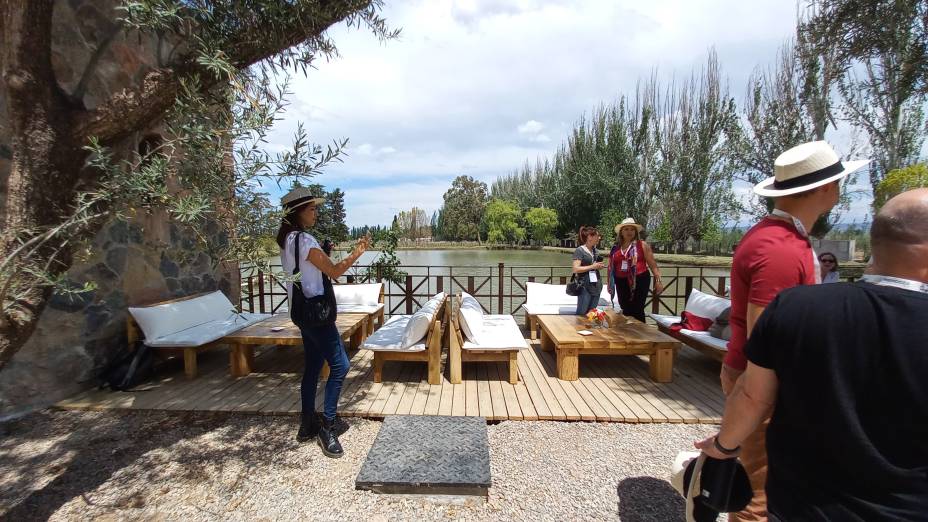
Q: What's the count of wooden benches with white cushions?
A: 6